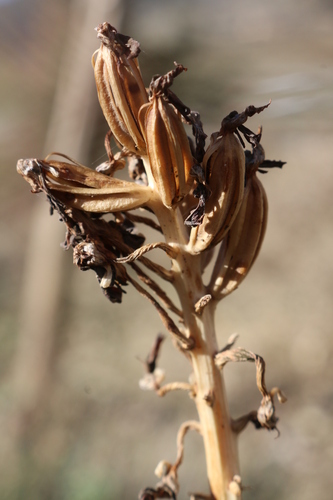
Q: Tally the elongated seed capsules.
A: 5